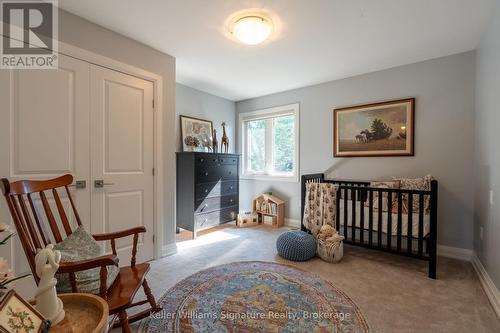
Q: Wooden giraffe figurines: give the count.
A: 2